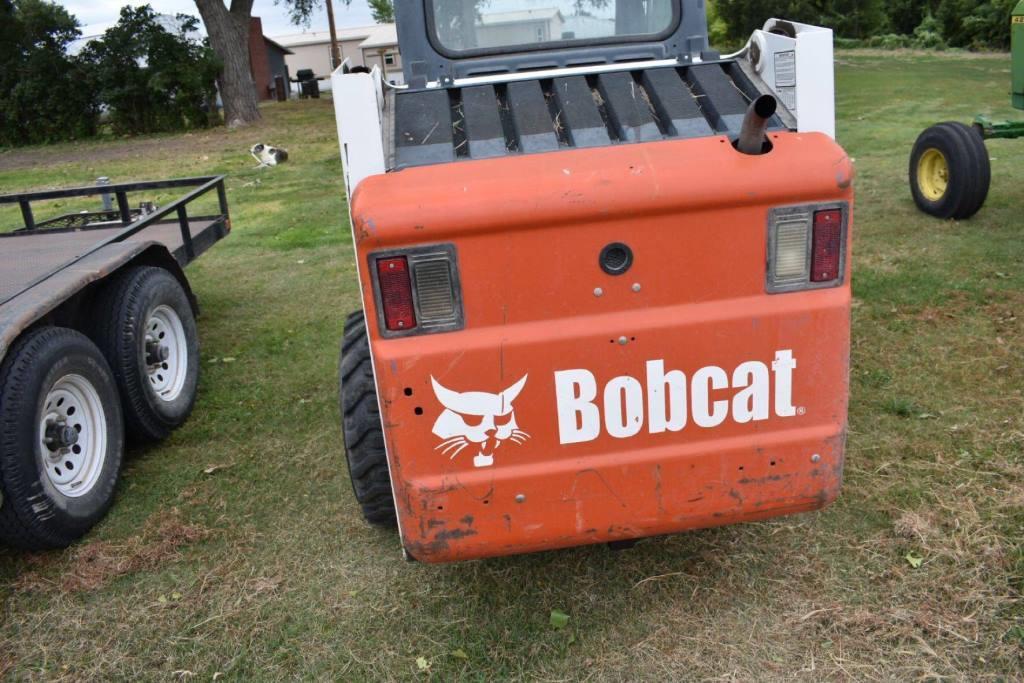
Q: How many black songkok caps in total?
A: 0